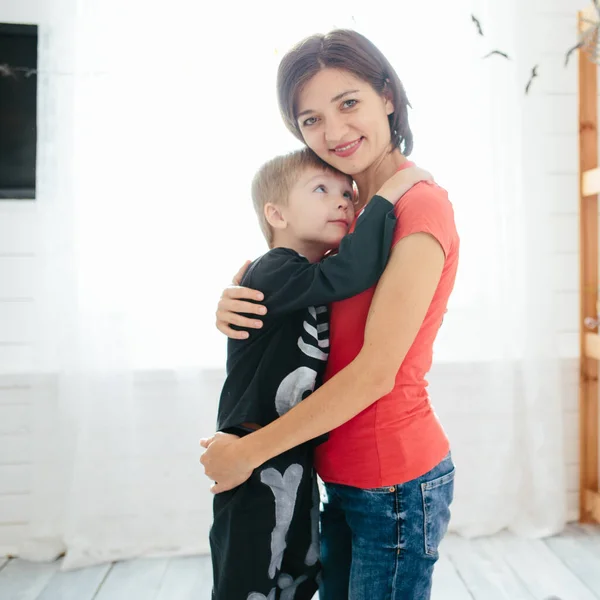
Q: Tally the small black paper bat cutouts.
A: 4